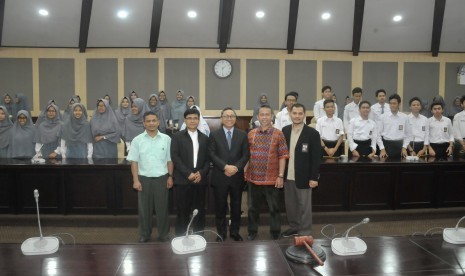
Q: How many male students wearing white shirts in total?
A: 10